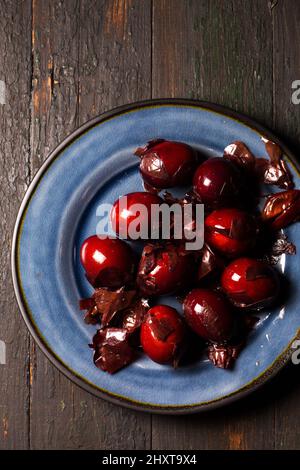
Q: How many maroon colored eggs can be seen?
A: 9